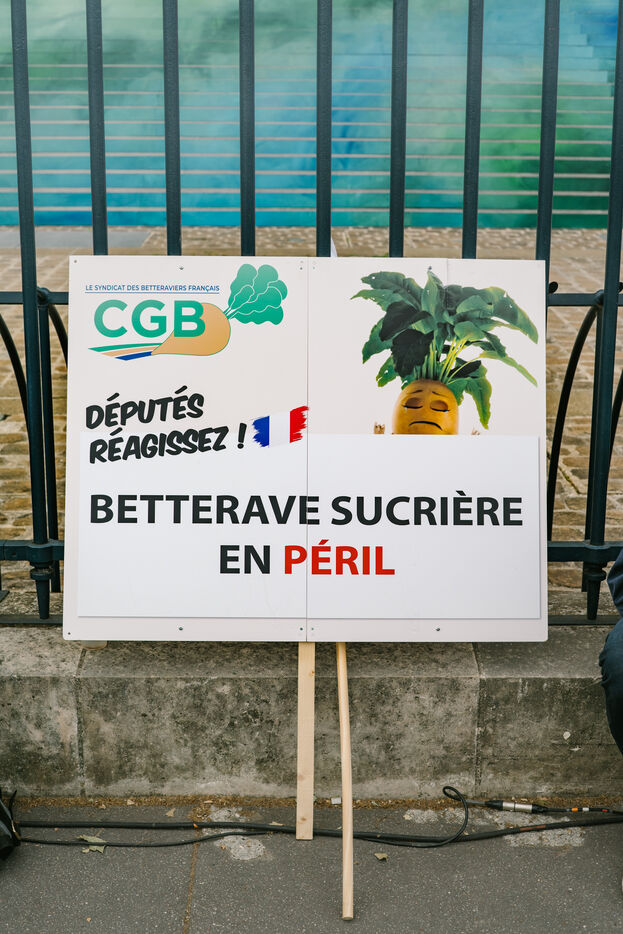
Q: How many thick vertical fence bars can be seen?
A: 9